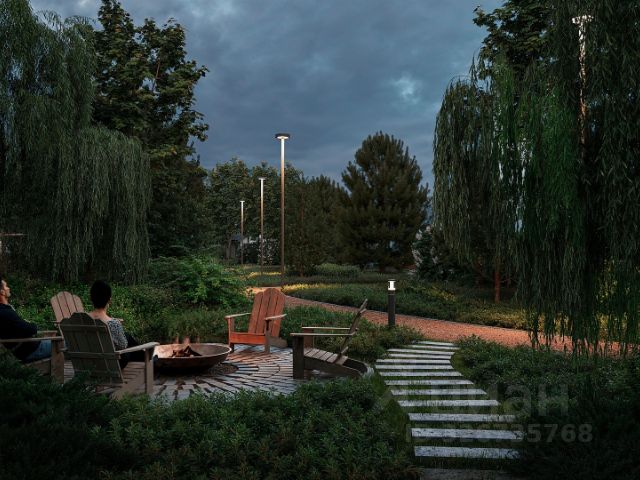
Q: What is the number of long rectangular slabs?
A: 14